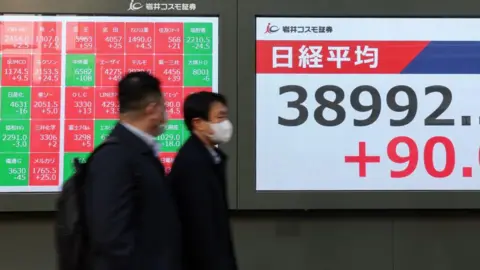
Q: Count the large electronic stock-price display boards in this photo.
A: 2